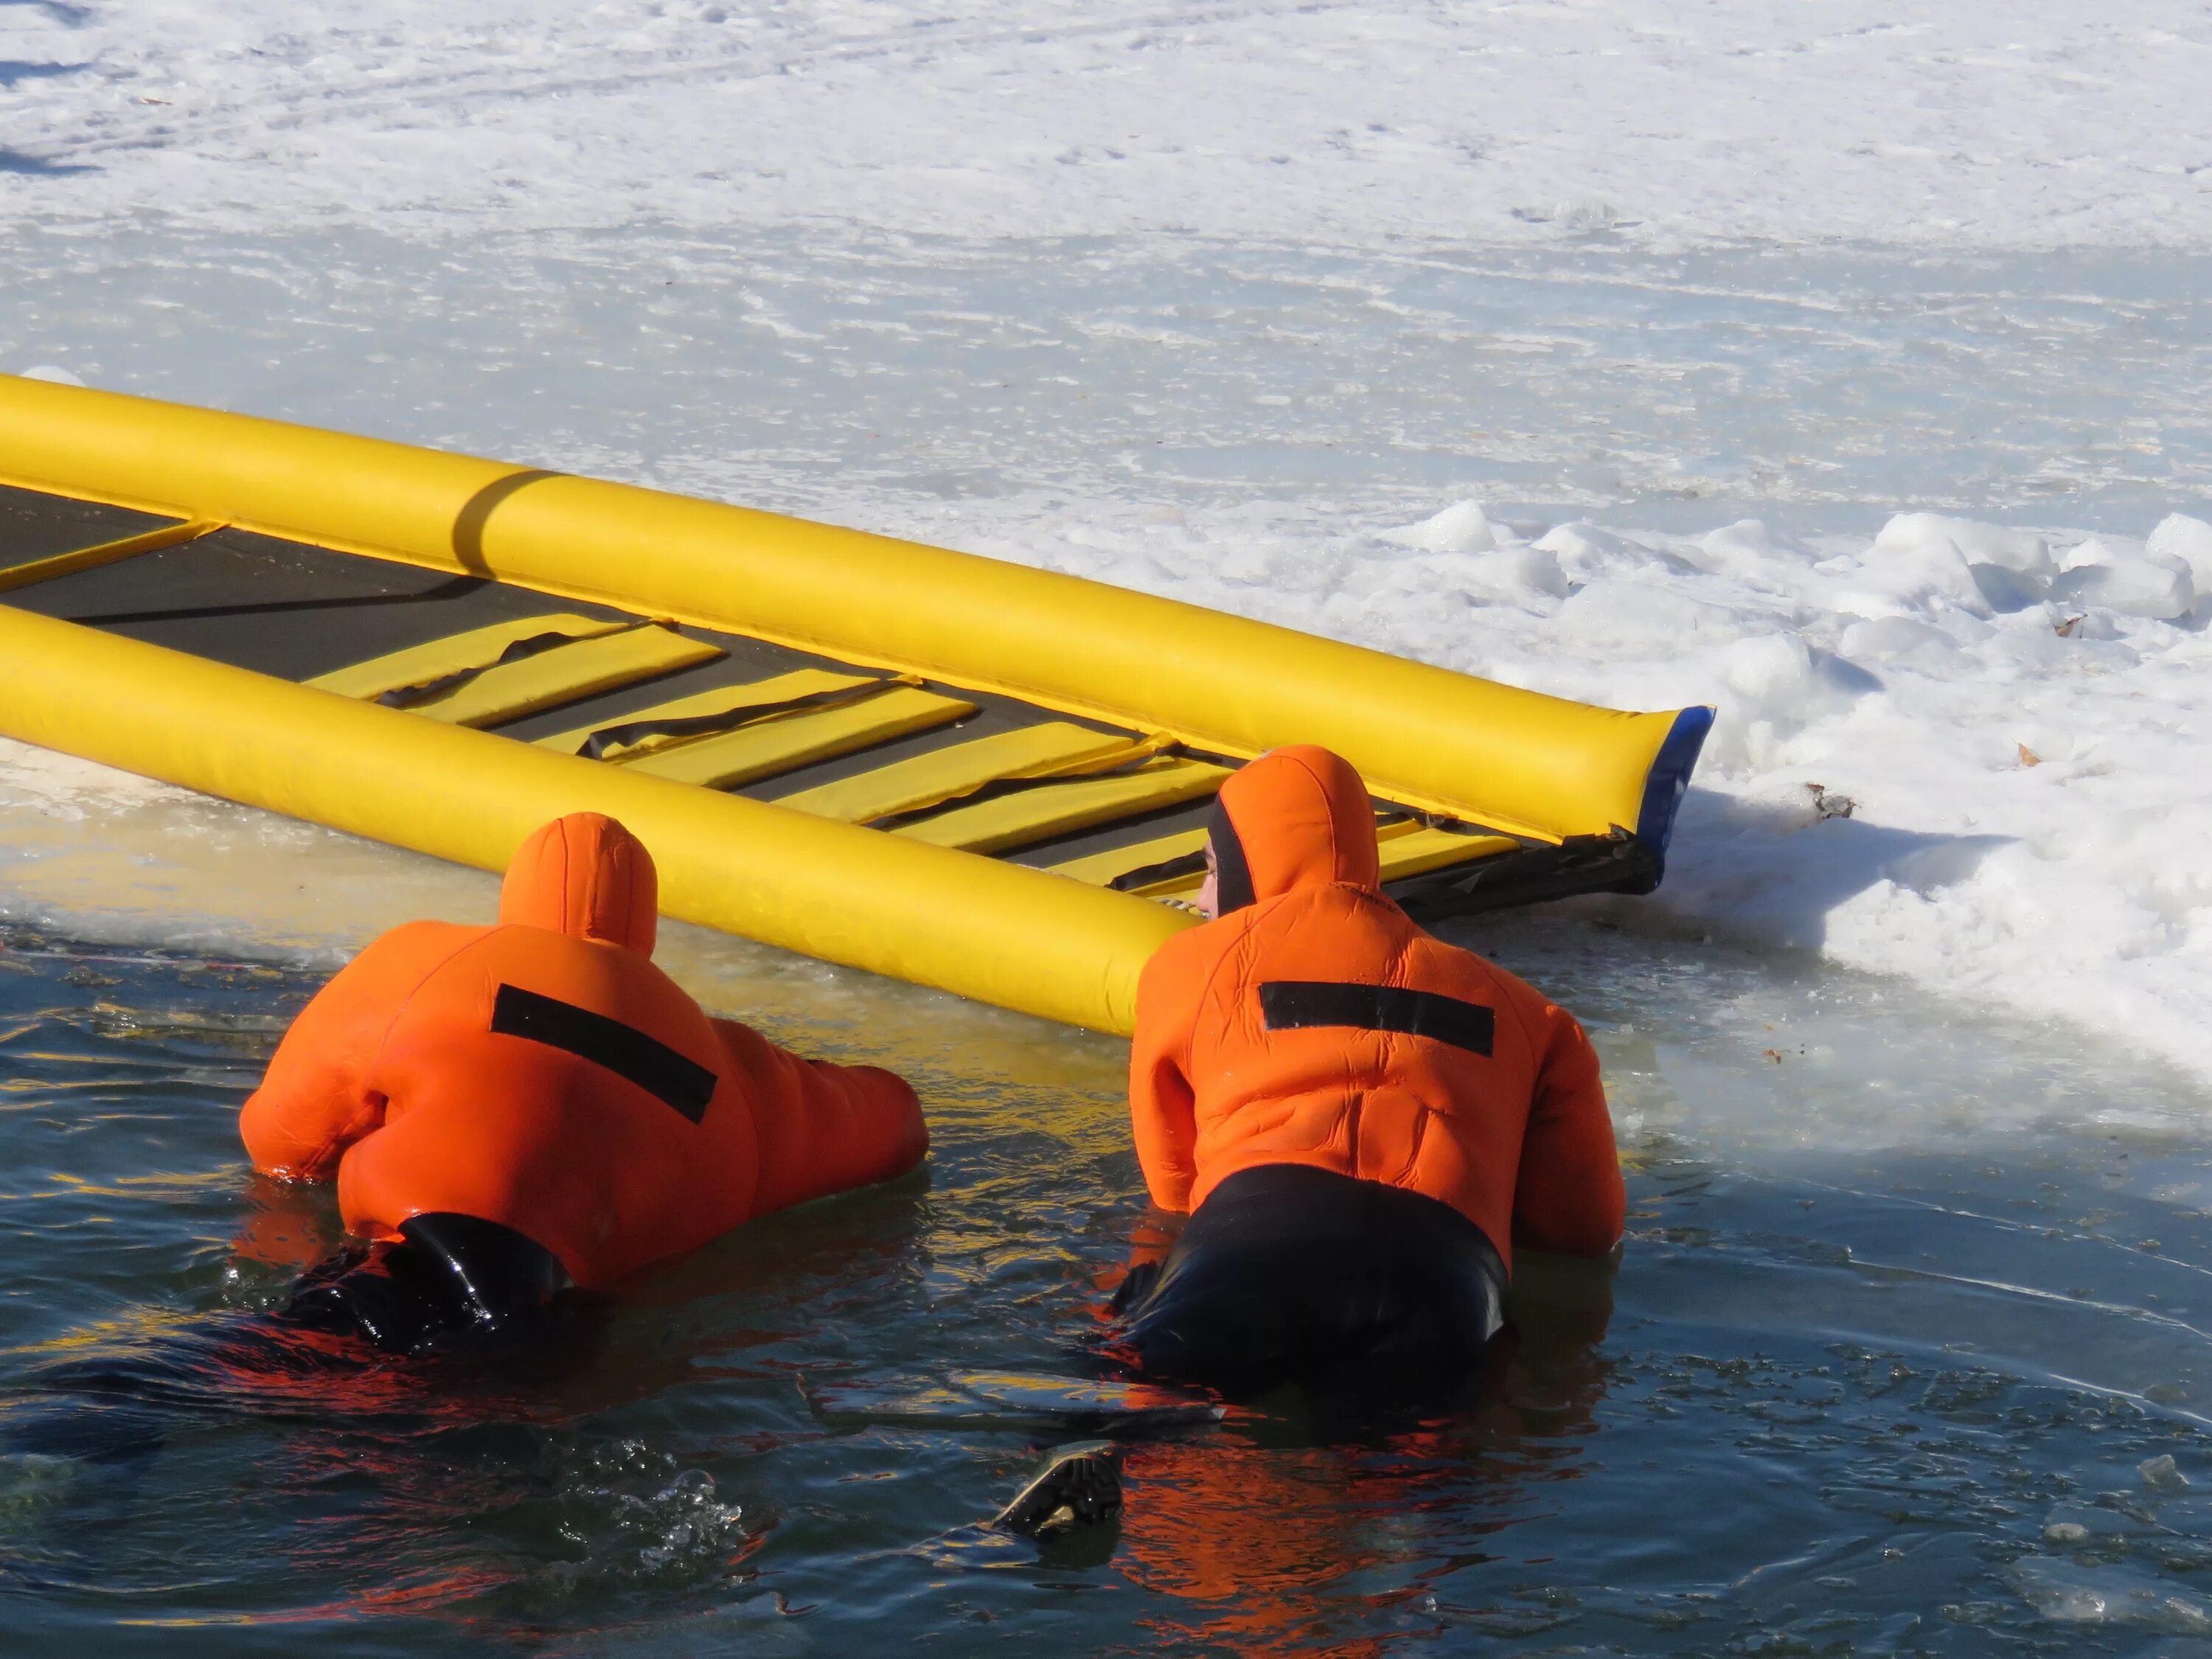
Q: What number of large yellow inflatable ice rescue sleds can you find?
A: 1